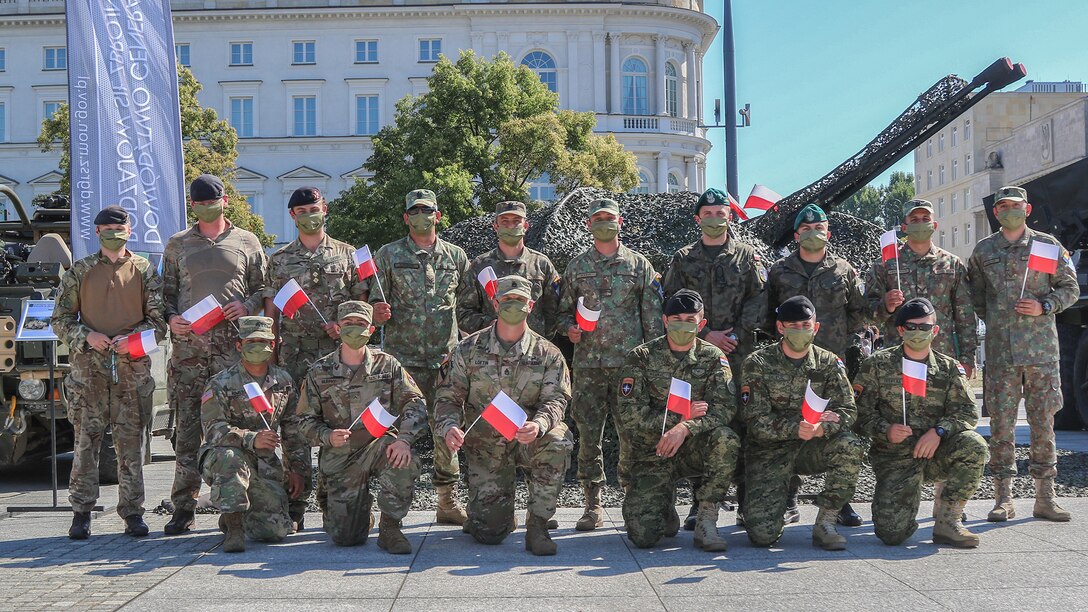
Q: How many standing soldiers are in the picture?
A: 10